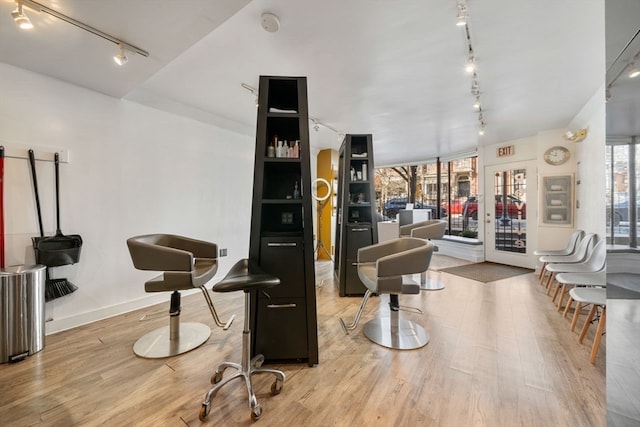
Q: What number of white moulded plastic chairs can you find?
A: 5